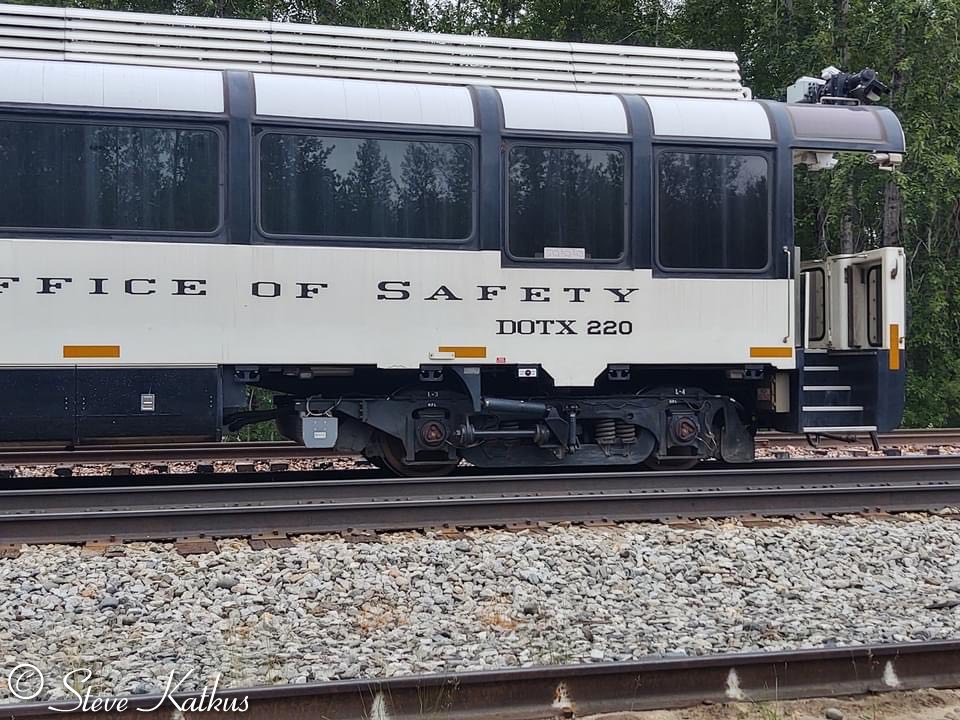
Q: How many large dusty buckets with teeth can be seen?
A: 0